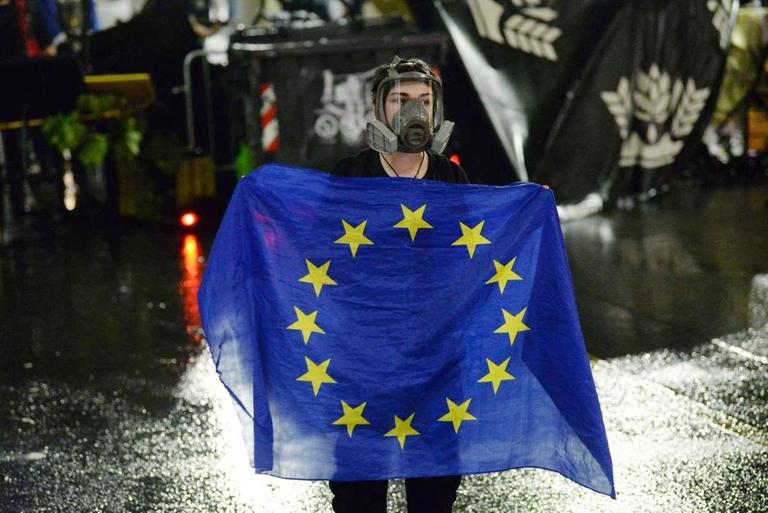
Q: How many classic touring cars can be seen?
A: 0